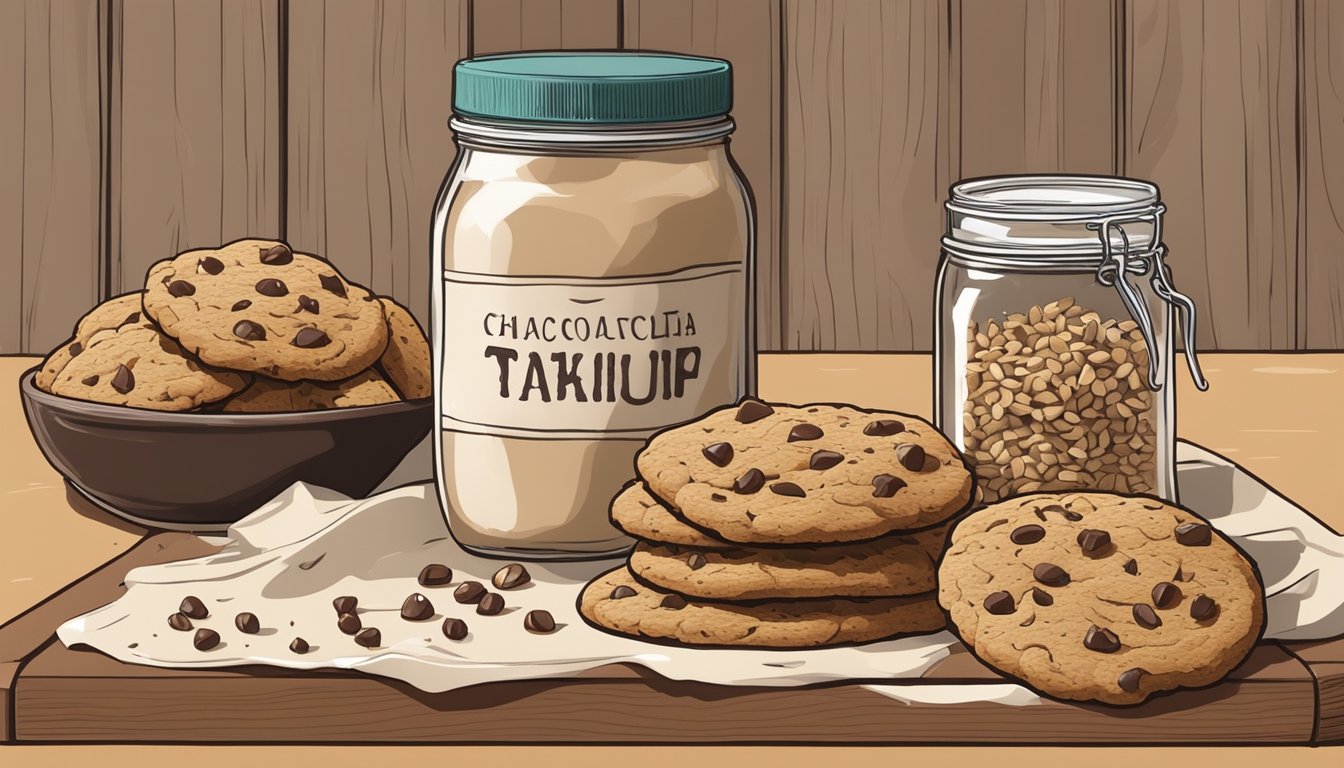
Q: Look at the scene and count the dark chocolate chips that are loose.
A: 15